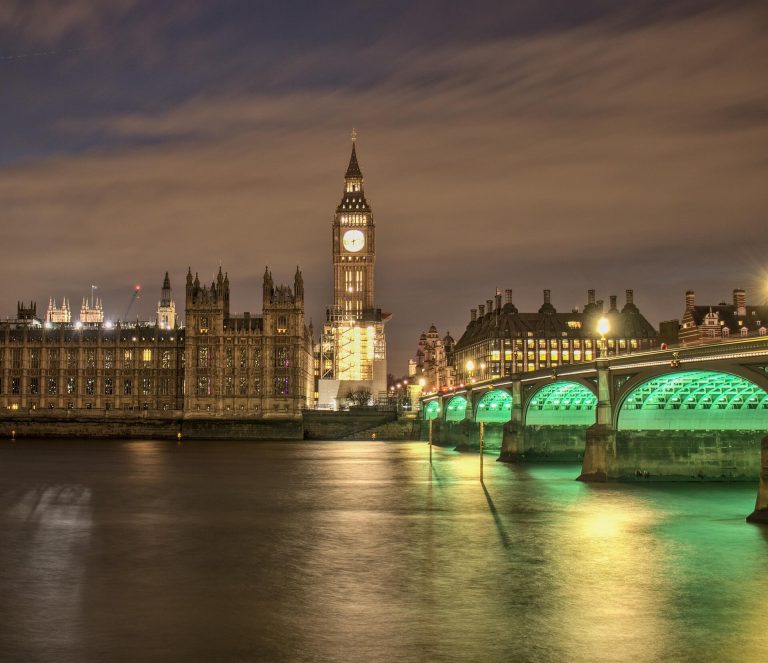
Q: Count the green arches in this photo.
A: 5